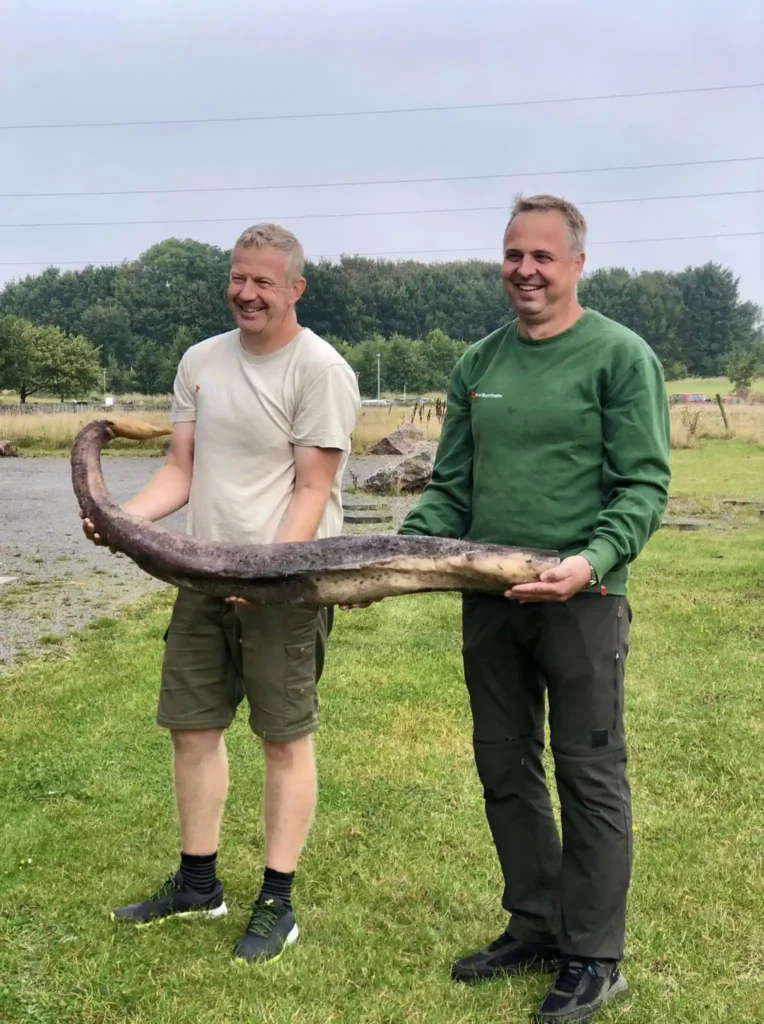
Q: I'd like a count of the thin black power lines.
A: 4